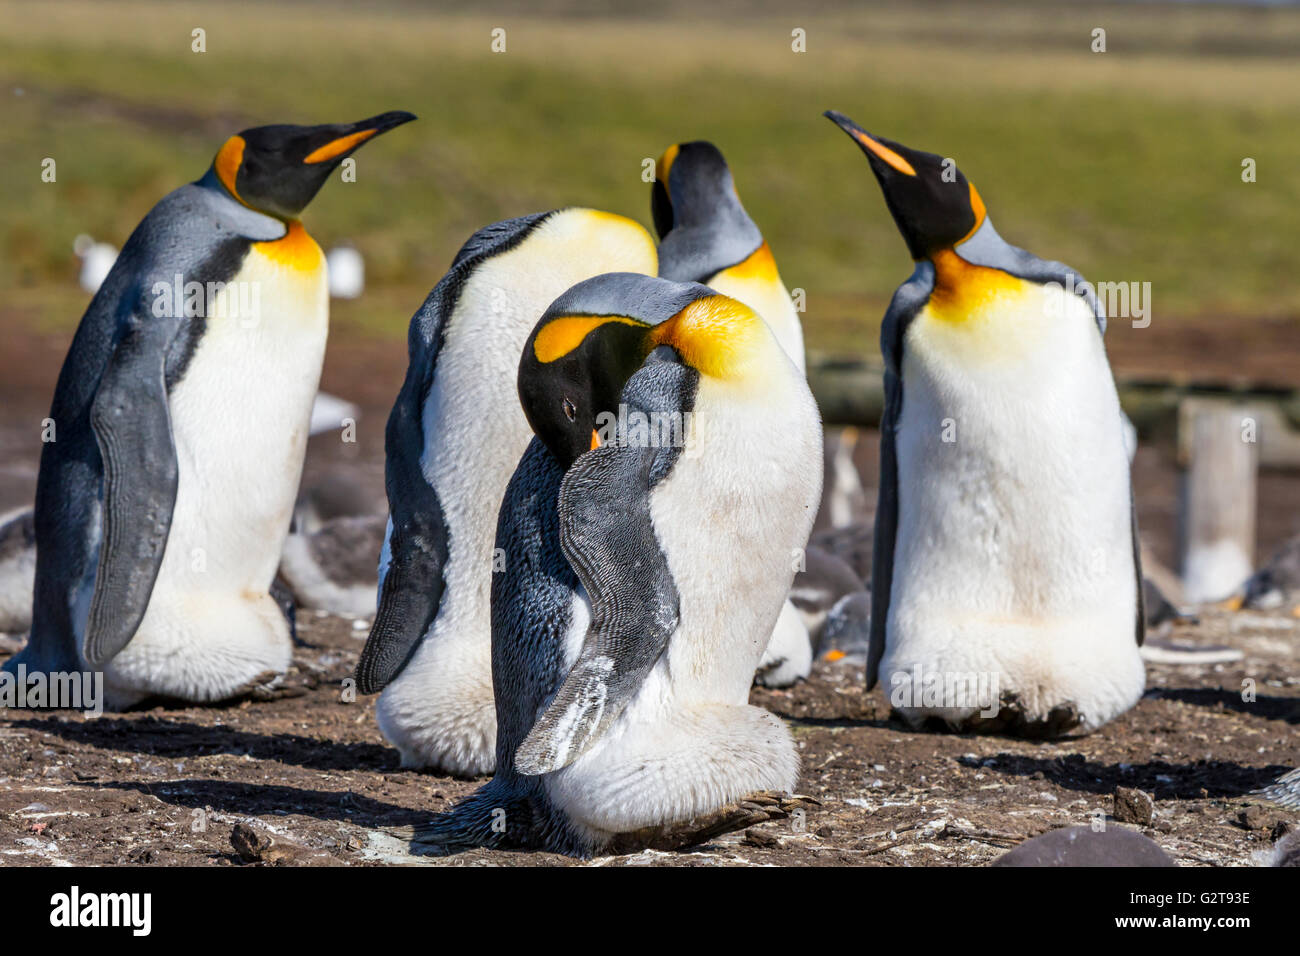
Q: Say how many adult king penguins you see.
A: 5